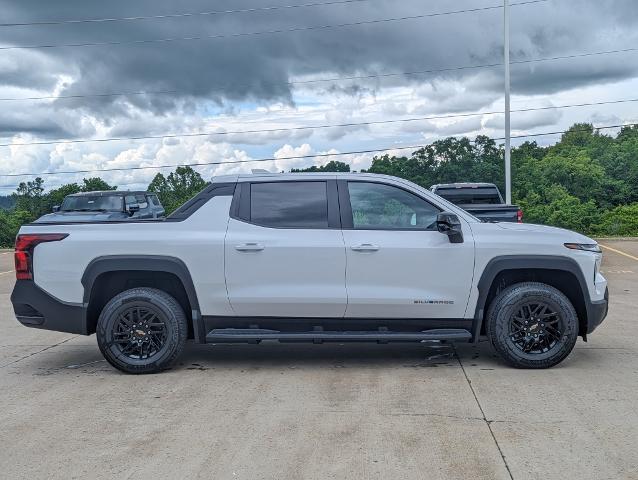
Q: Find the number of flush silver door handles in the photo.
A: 2